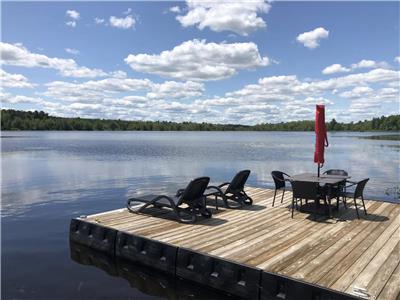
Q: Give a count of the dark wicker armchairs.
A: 4